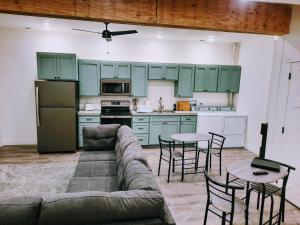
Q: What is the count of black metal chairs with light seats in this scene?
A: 4